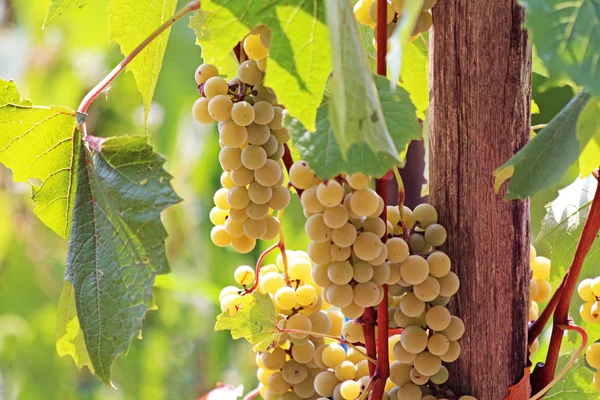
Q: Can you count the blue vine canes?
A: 0